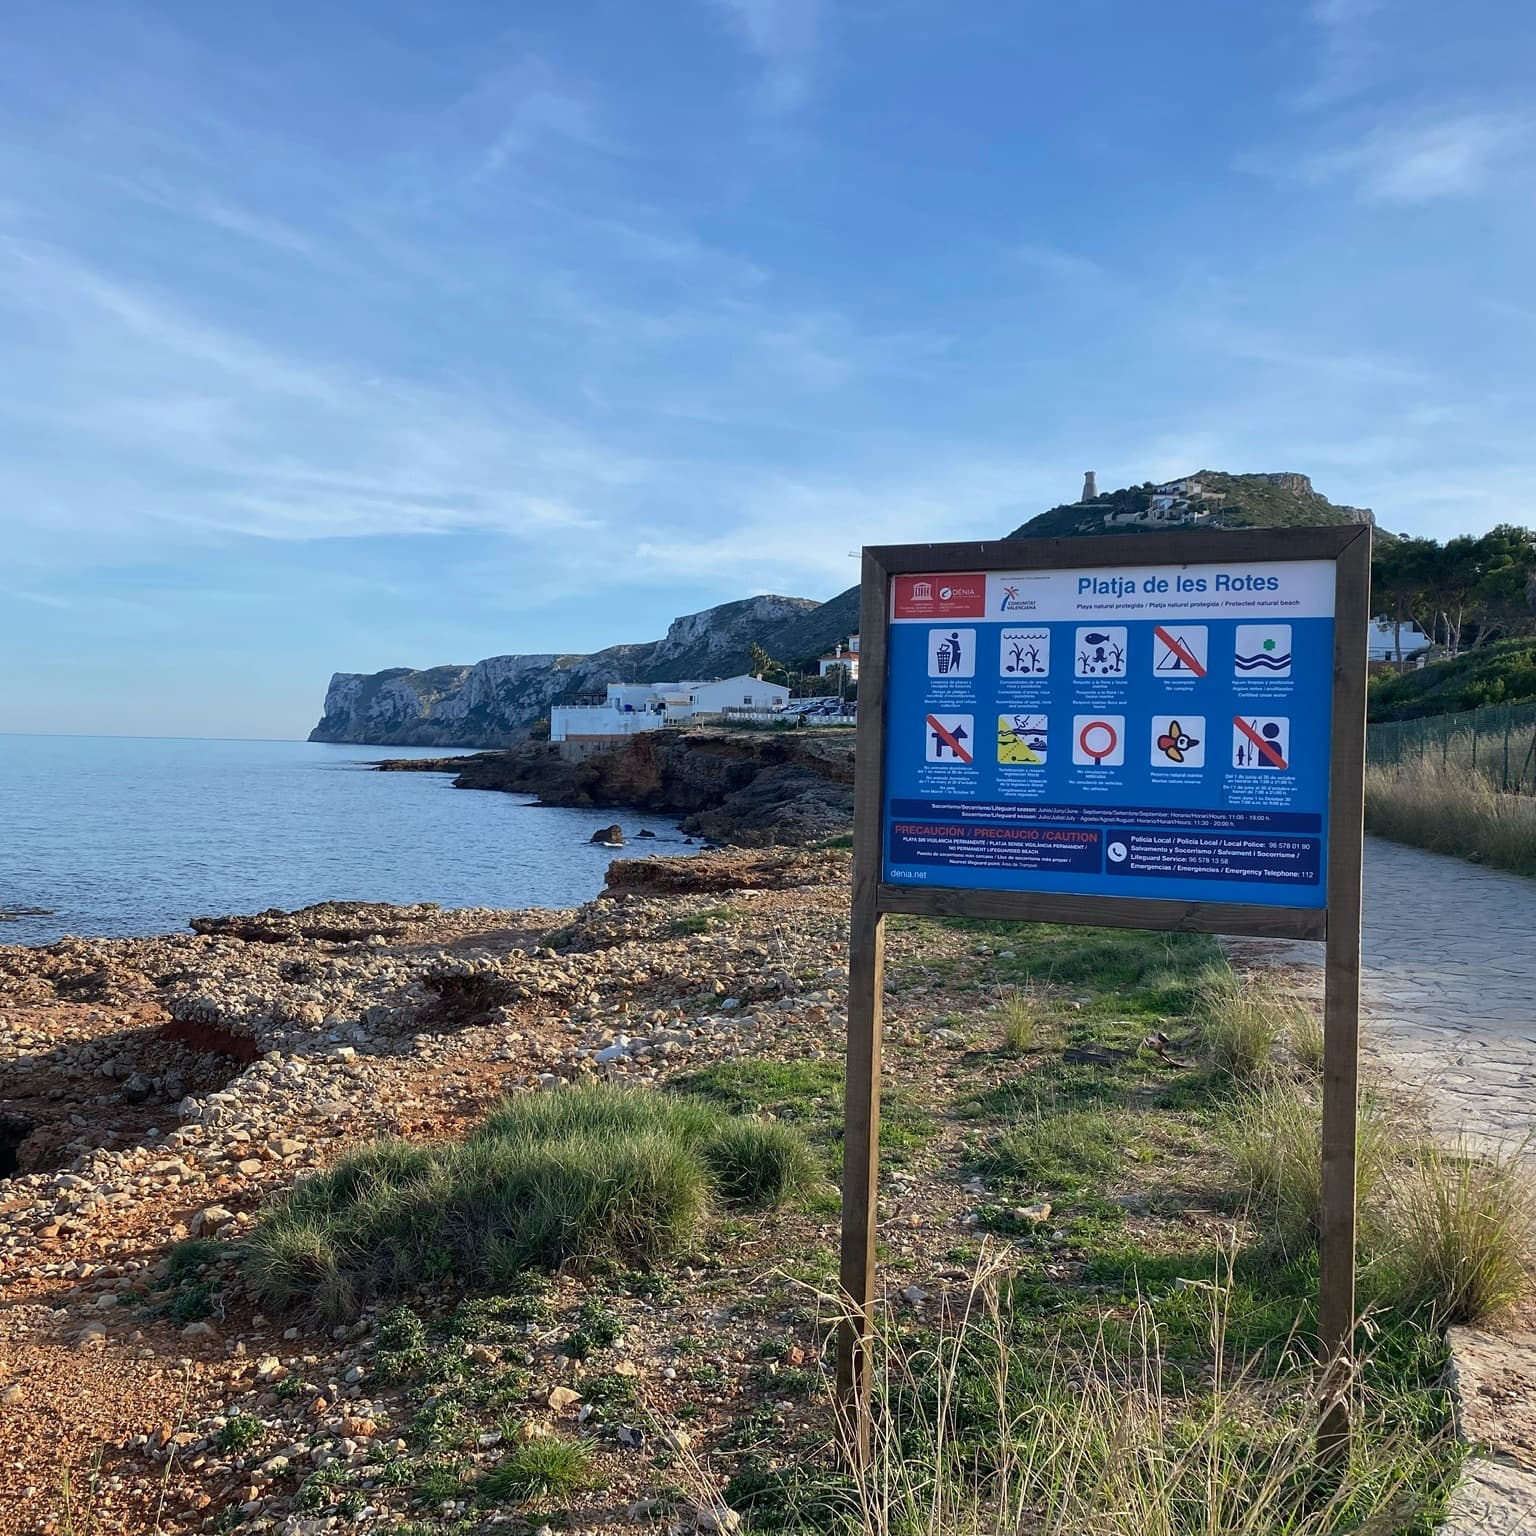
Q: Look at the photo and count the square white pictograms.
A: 10